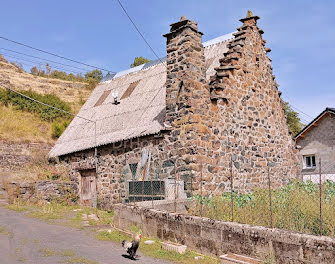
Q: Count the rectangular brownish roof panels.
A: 2